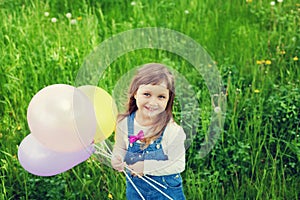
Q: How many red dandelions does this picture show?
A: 0